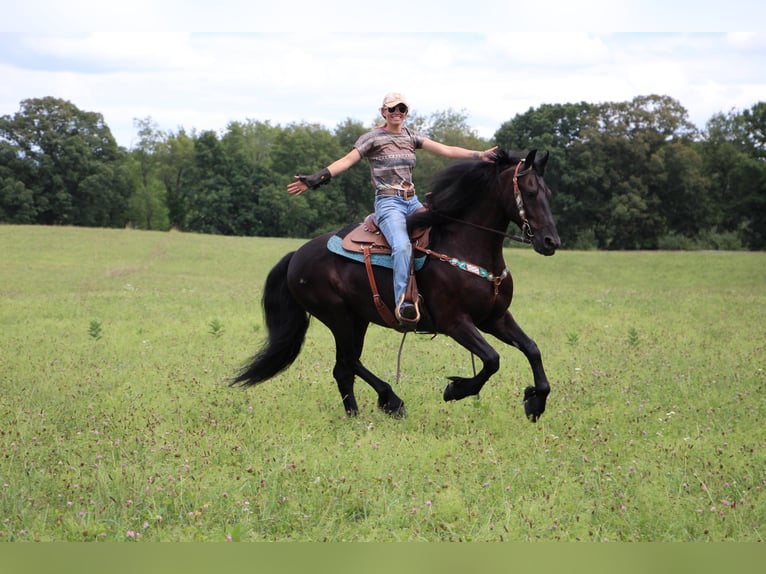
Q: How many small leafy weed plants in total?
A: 4